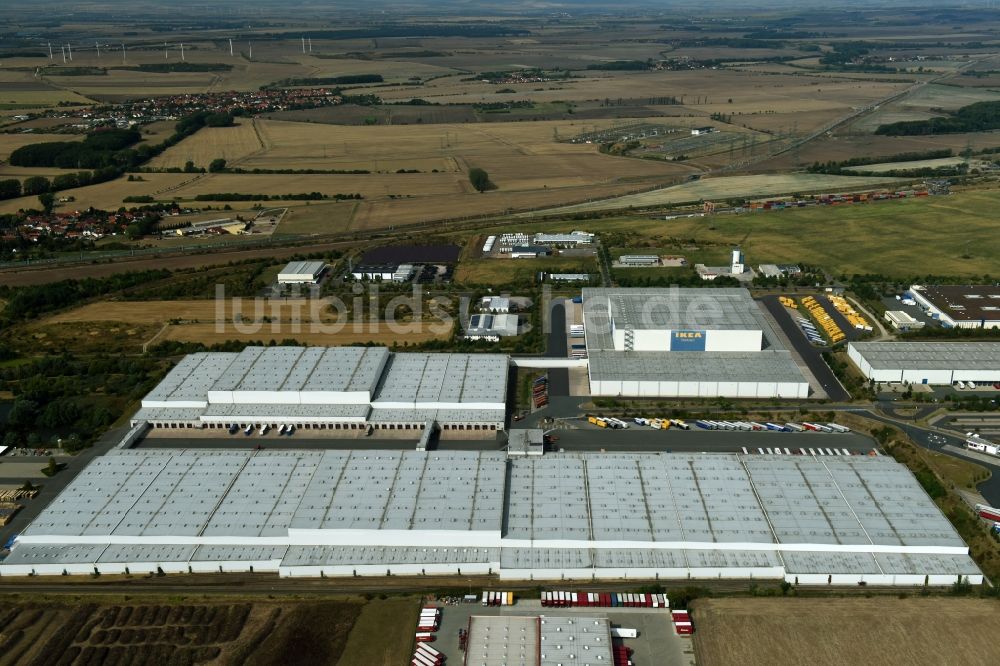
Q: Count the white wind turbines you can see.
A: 11